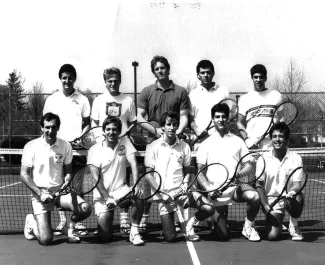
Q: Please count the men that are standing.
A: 5